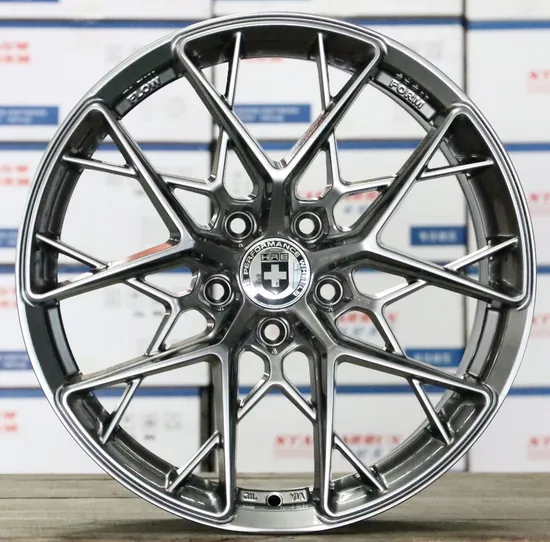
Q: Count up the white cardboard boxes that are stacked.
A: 15